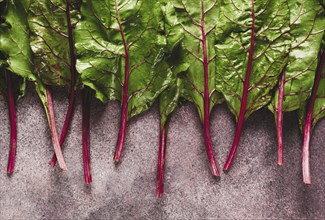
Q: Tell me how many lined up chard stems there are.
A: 10